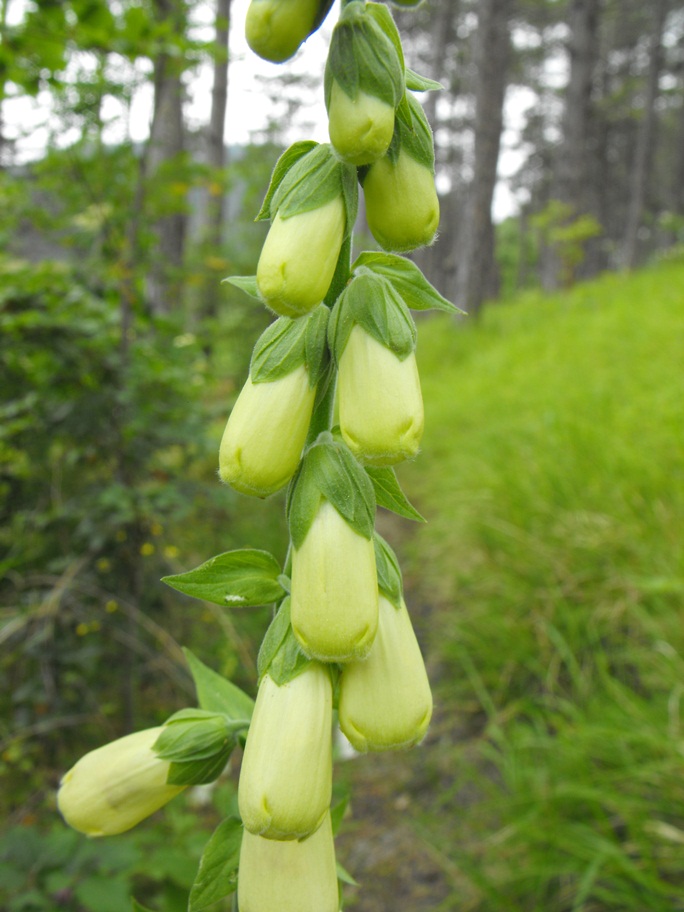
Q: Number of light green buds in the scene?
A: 11